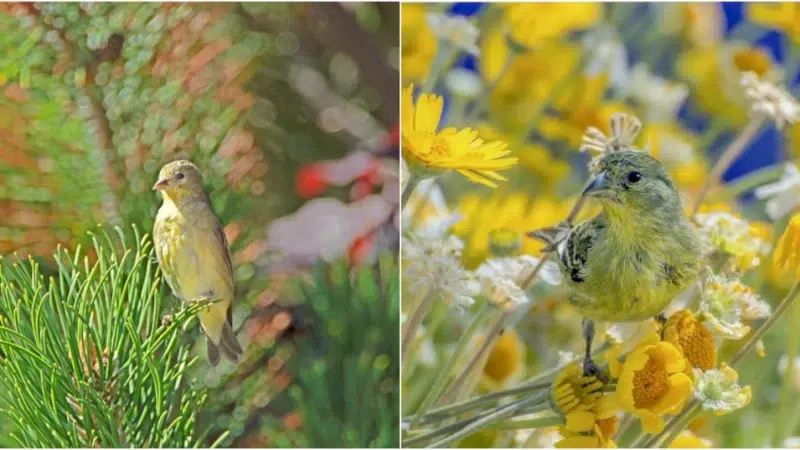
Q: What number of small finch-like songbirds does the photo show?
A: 2